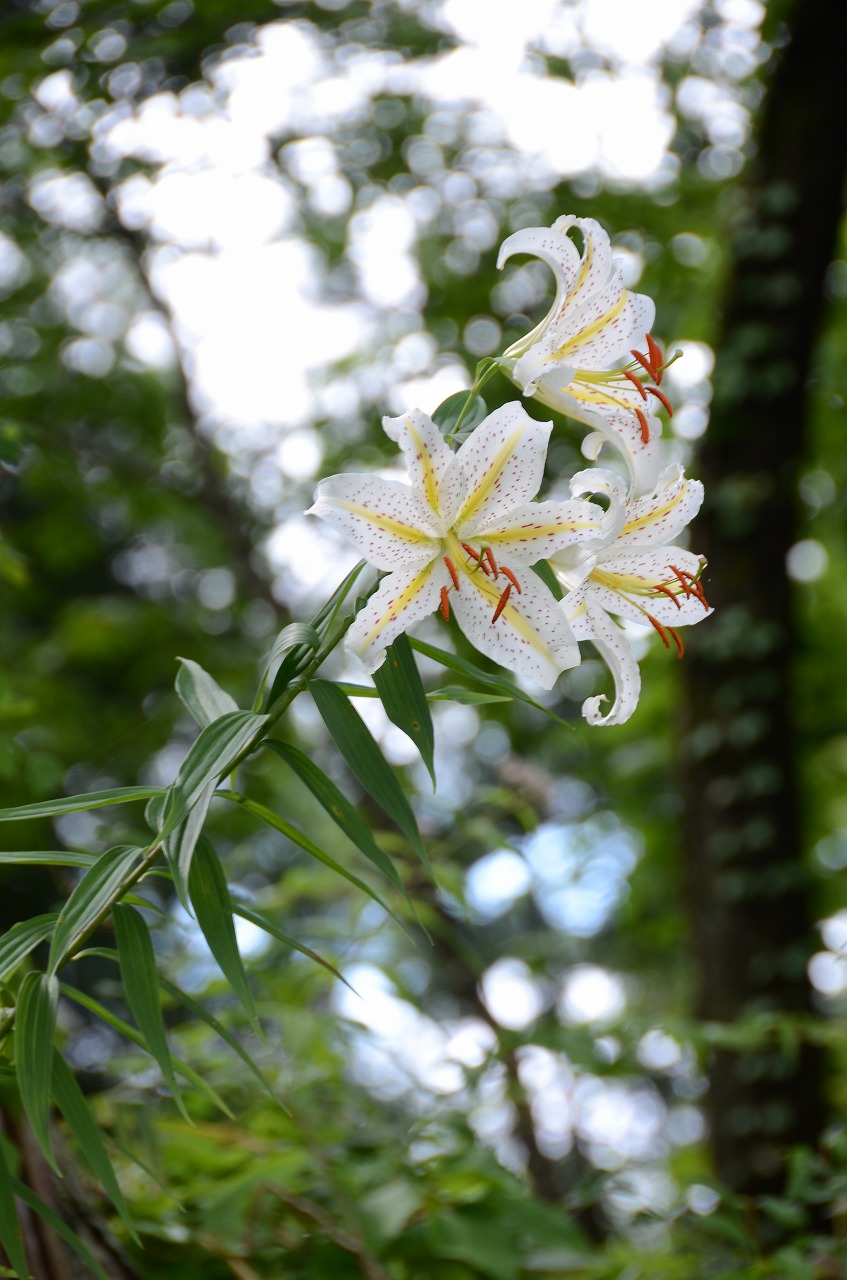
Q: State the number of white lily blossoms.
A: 3